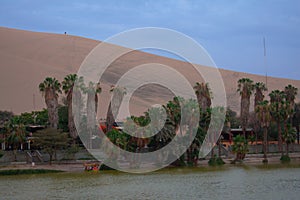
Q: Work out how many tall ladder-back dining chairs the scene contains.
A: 0